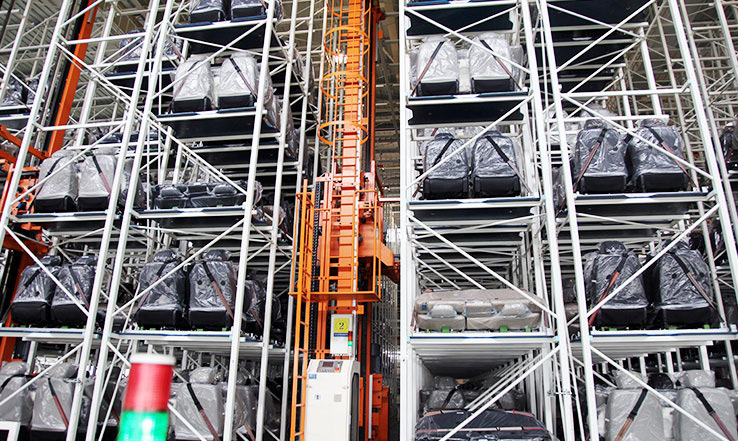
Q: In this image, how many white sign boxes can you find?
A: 1